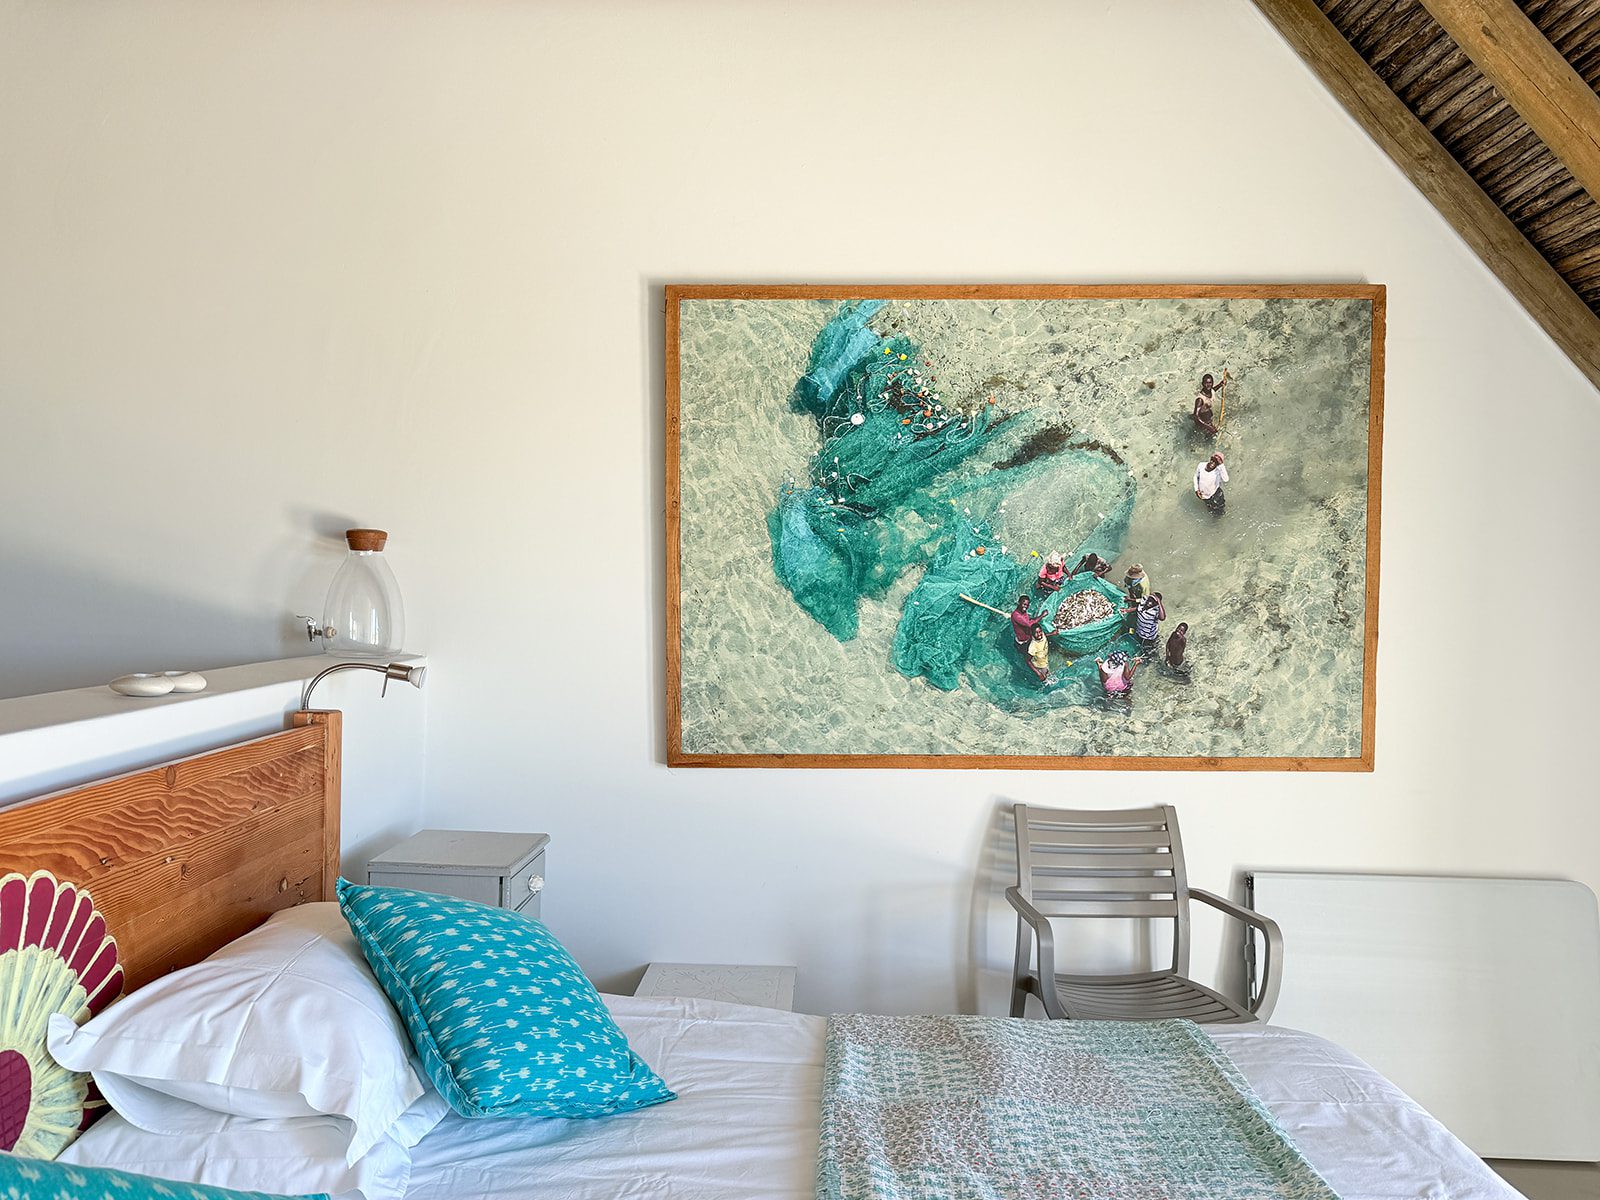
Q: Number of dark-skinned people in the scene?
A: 10